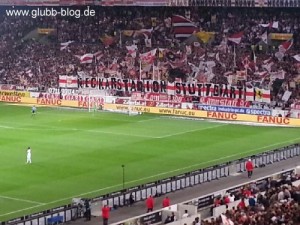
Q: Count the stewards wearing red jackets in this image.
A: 4